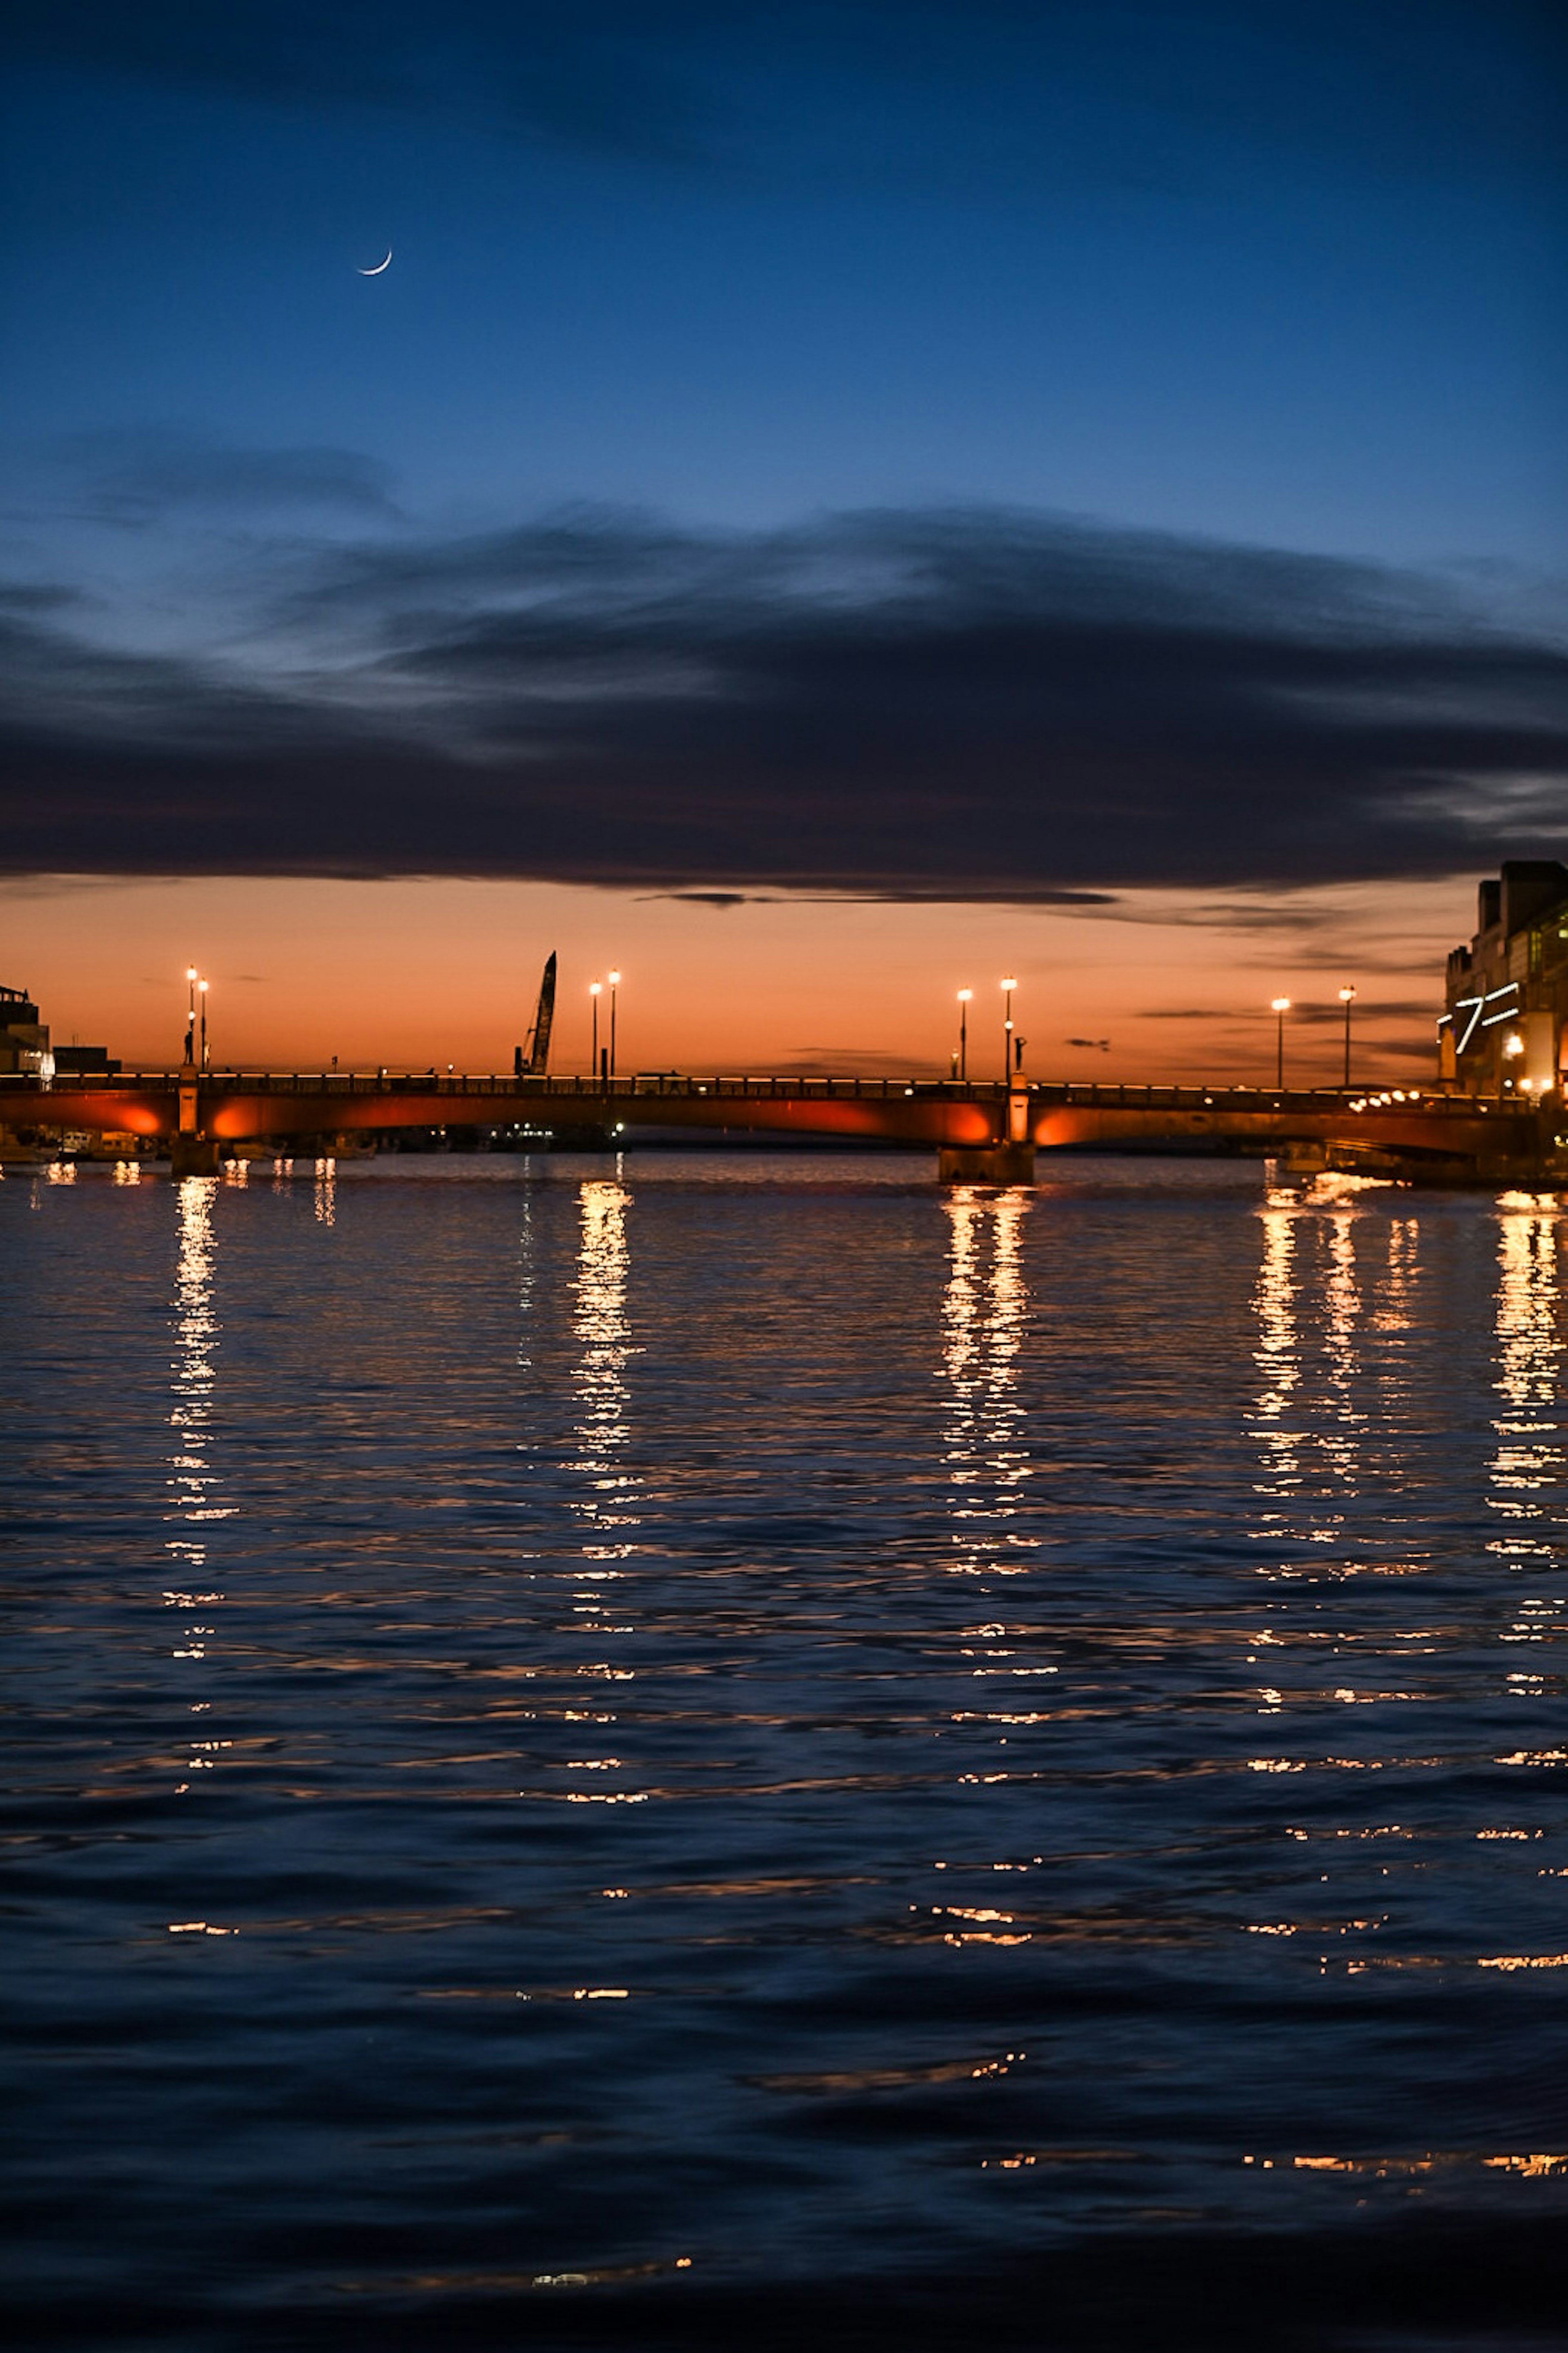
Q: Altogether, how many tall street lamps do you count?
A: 8